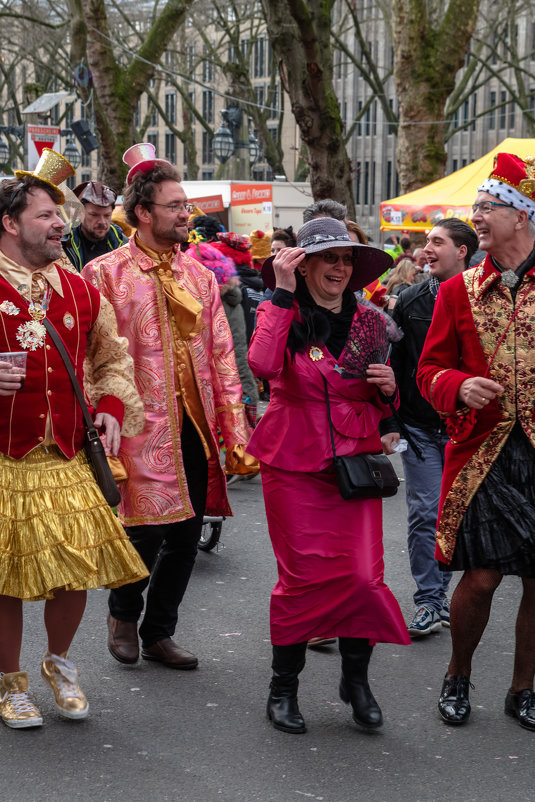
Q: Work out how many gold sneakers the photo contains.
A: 2